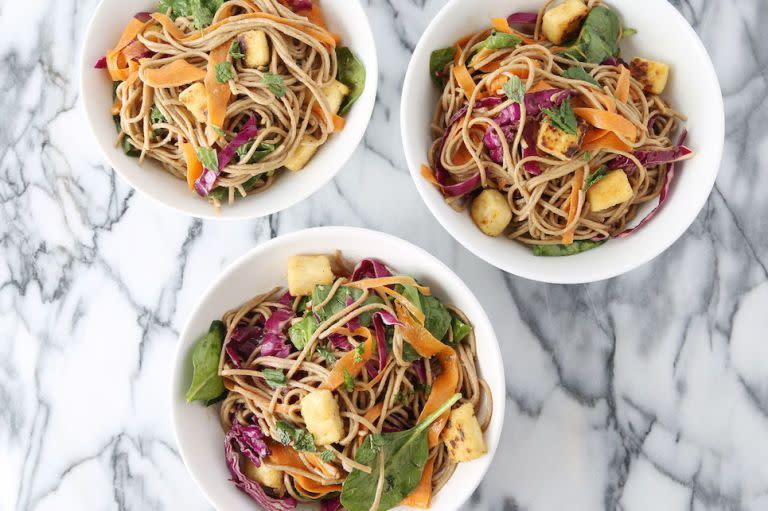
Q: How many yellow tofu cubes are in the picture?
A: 13